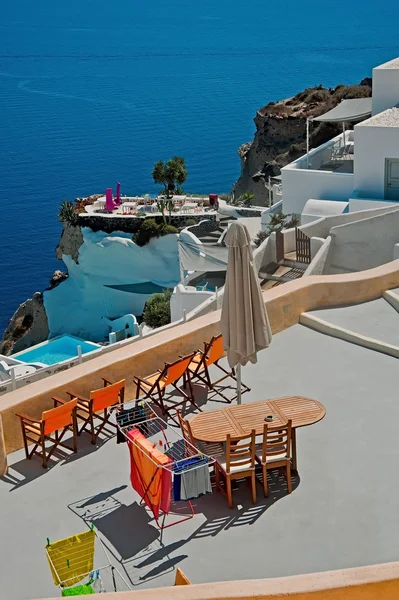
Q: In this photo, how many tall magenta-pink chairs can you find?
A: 2